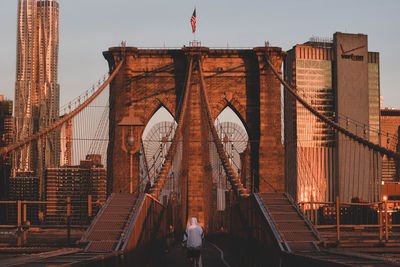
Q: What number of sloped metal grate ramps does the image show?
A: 2